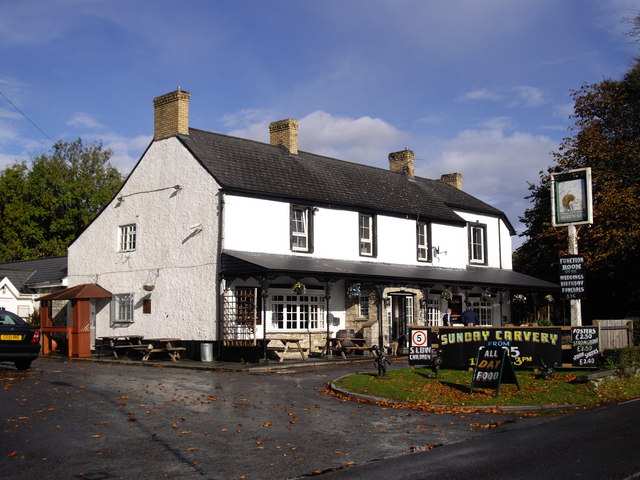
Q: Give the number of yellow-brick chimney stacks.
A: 4